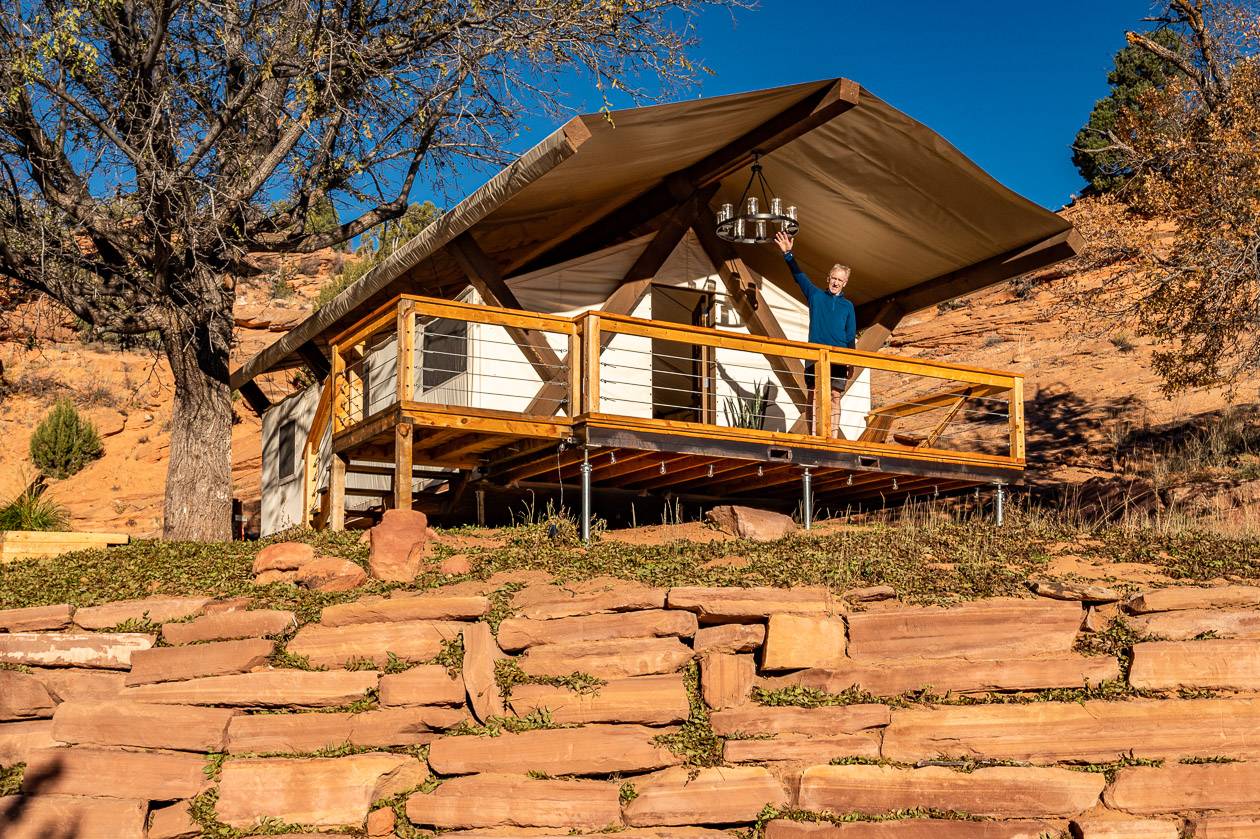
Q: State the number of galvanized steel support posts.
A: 3